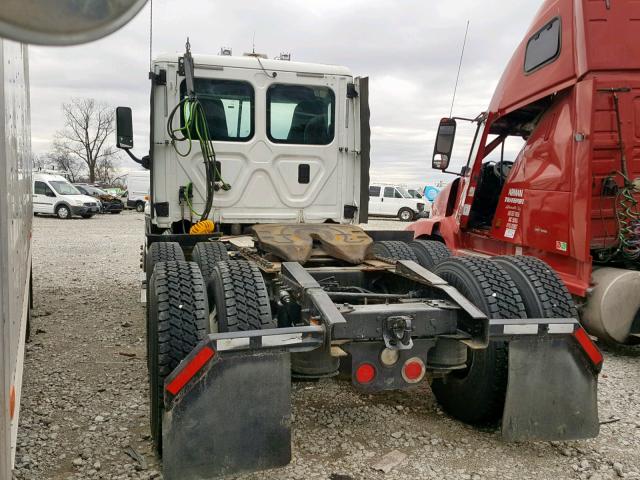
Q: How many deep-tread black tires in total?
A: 8